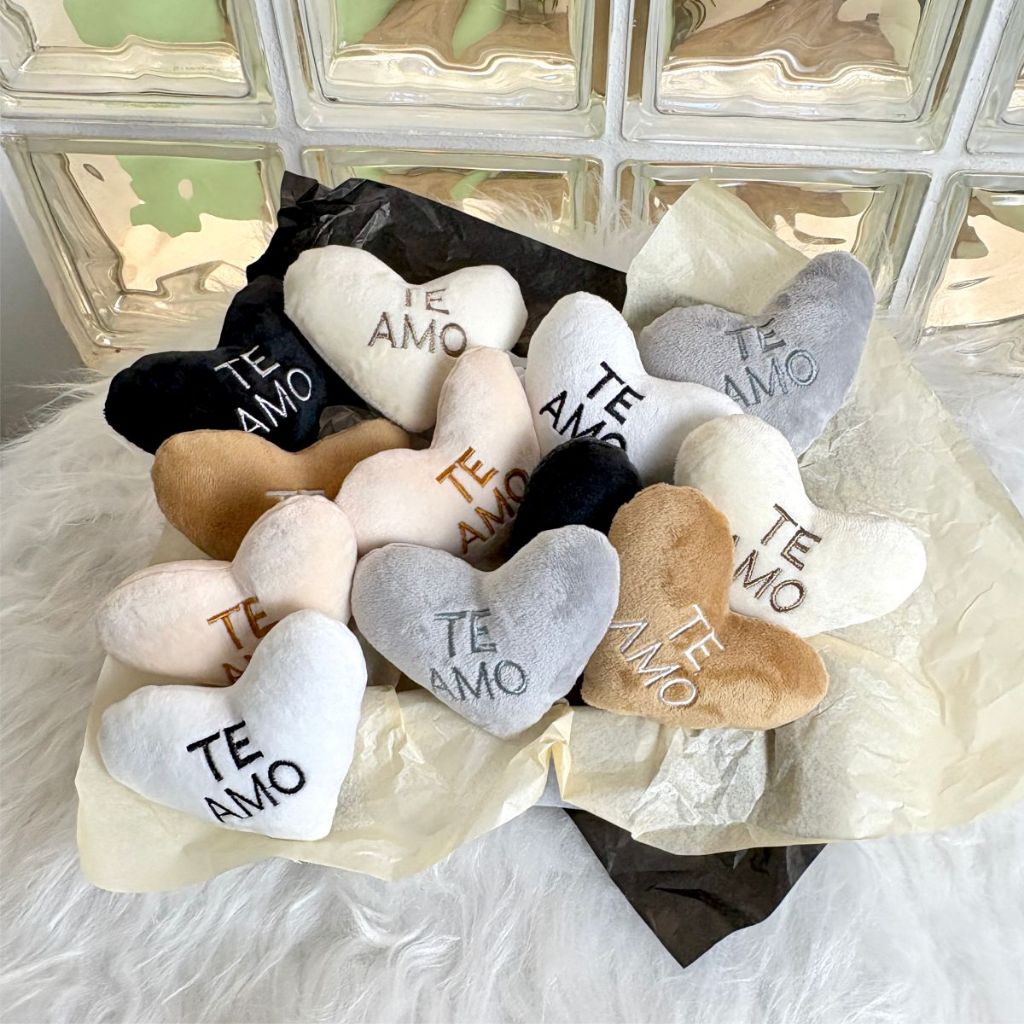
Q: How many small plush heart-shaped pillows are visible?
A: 12